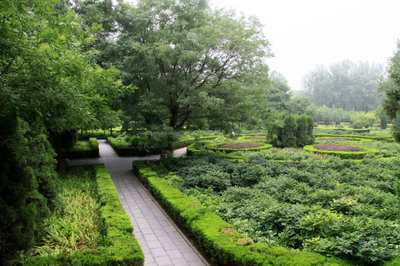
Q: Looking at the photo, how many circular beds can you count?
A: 4